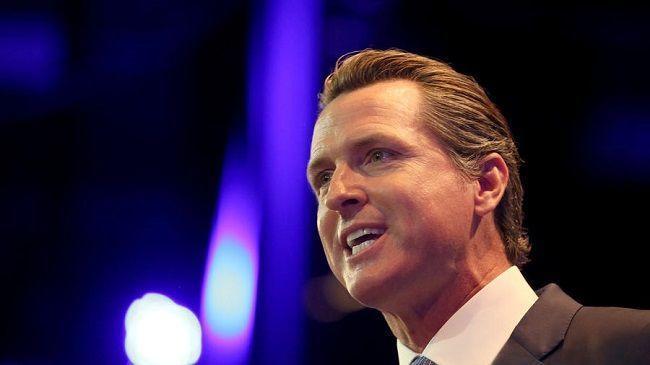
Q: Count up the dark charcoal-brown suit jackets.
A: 1